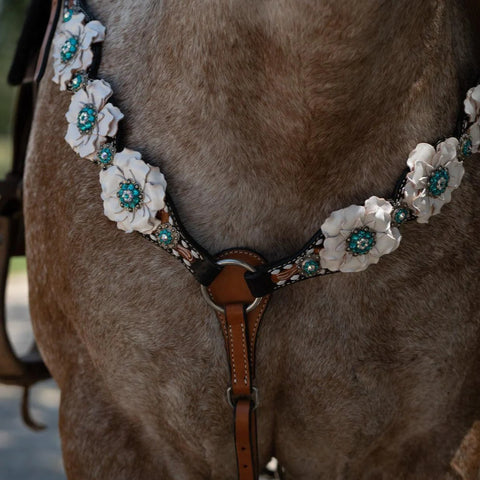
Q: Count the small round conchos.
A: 7